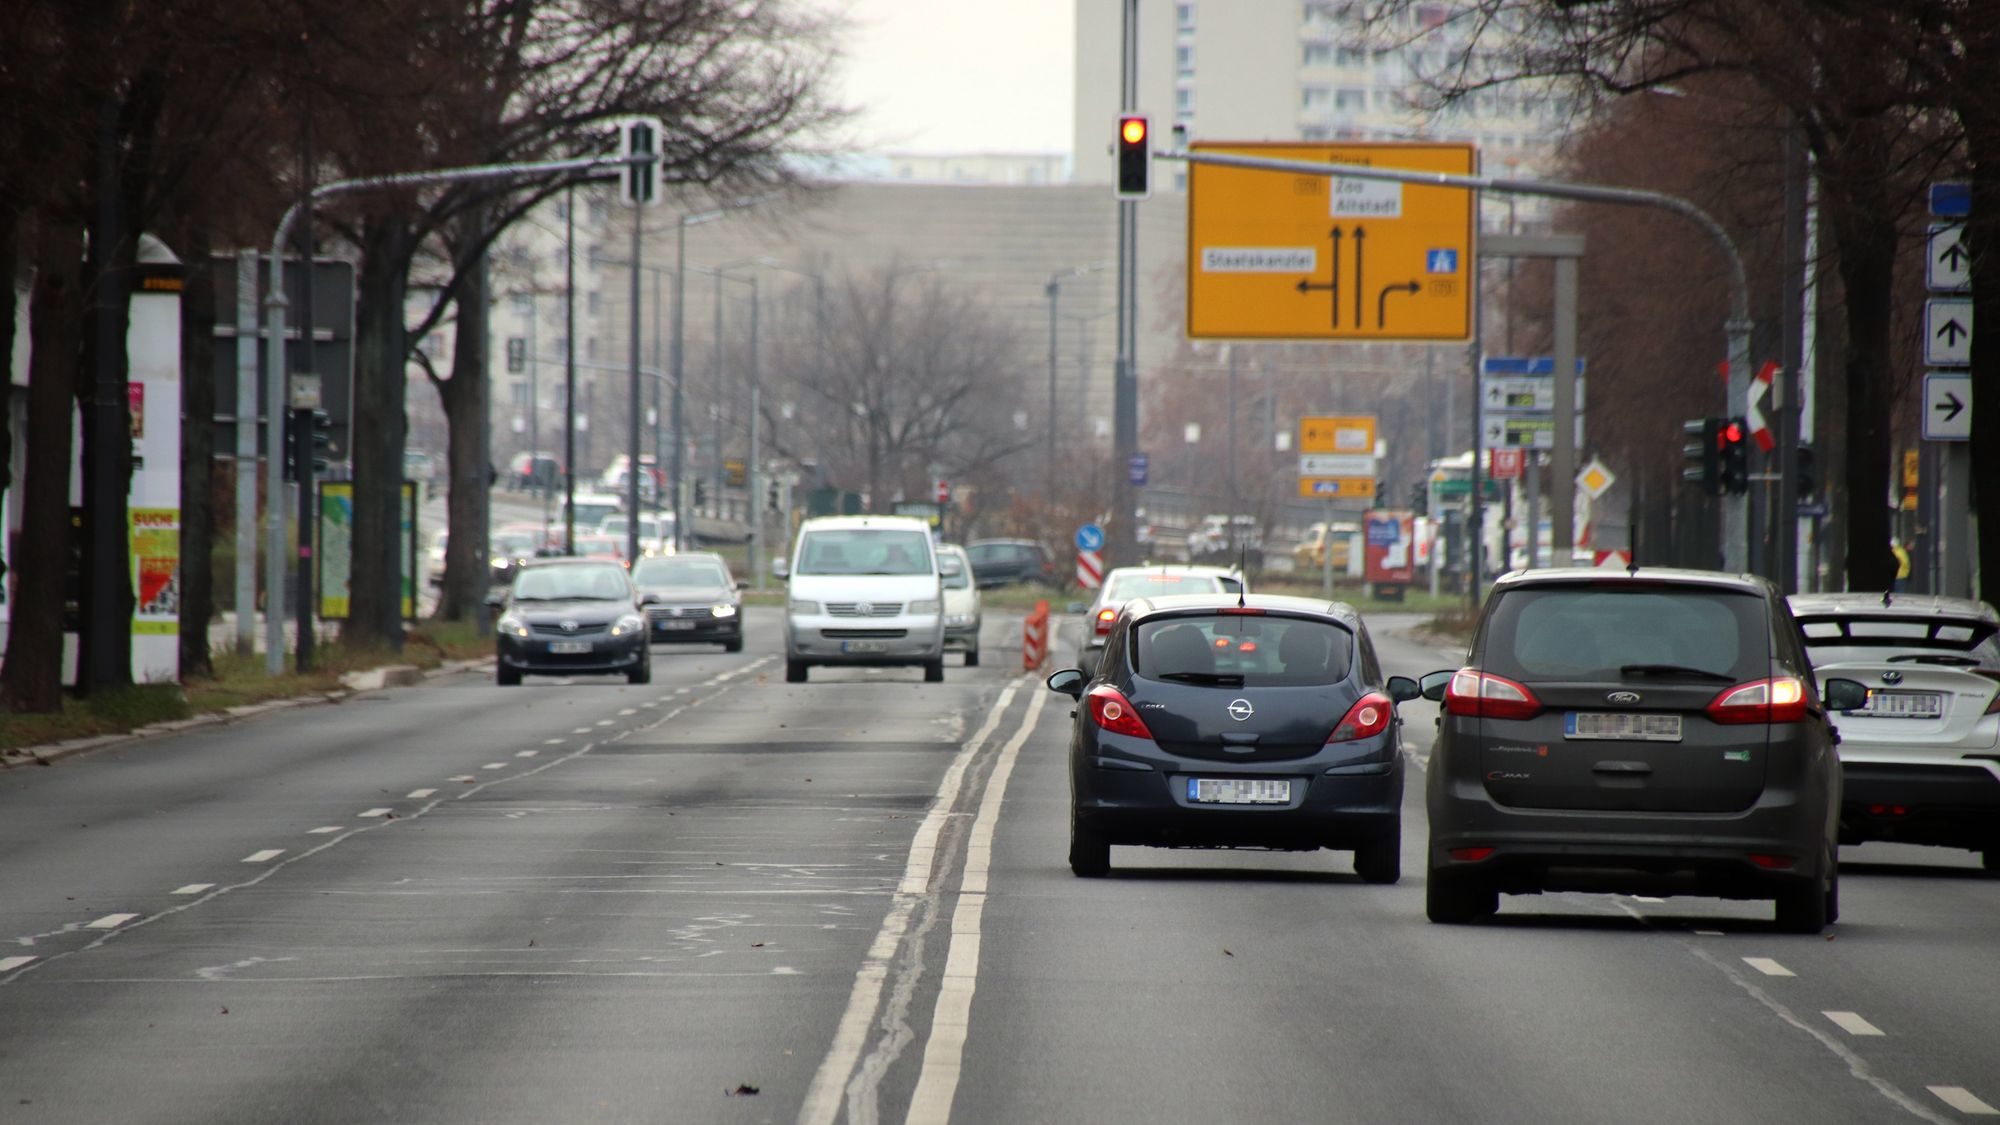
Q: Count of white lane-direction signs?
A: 3